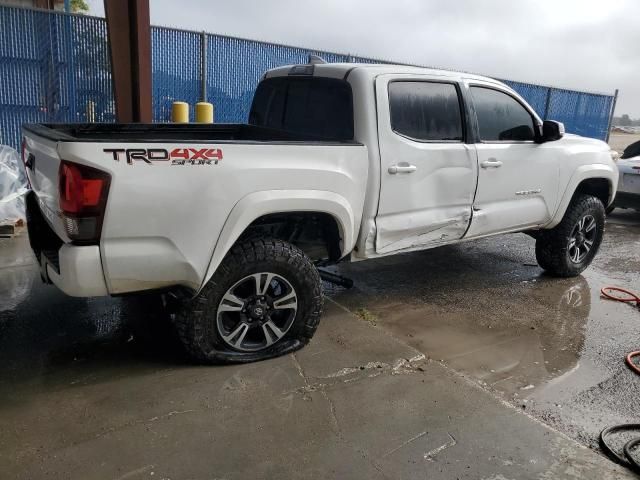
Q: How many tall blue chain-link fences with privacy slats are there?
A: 1